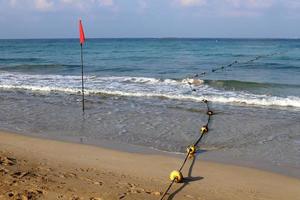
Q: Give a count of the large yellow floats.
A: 3